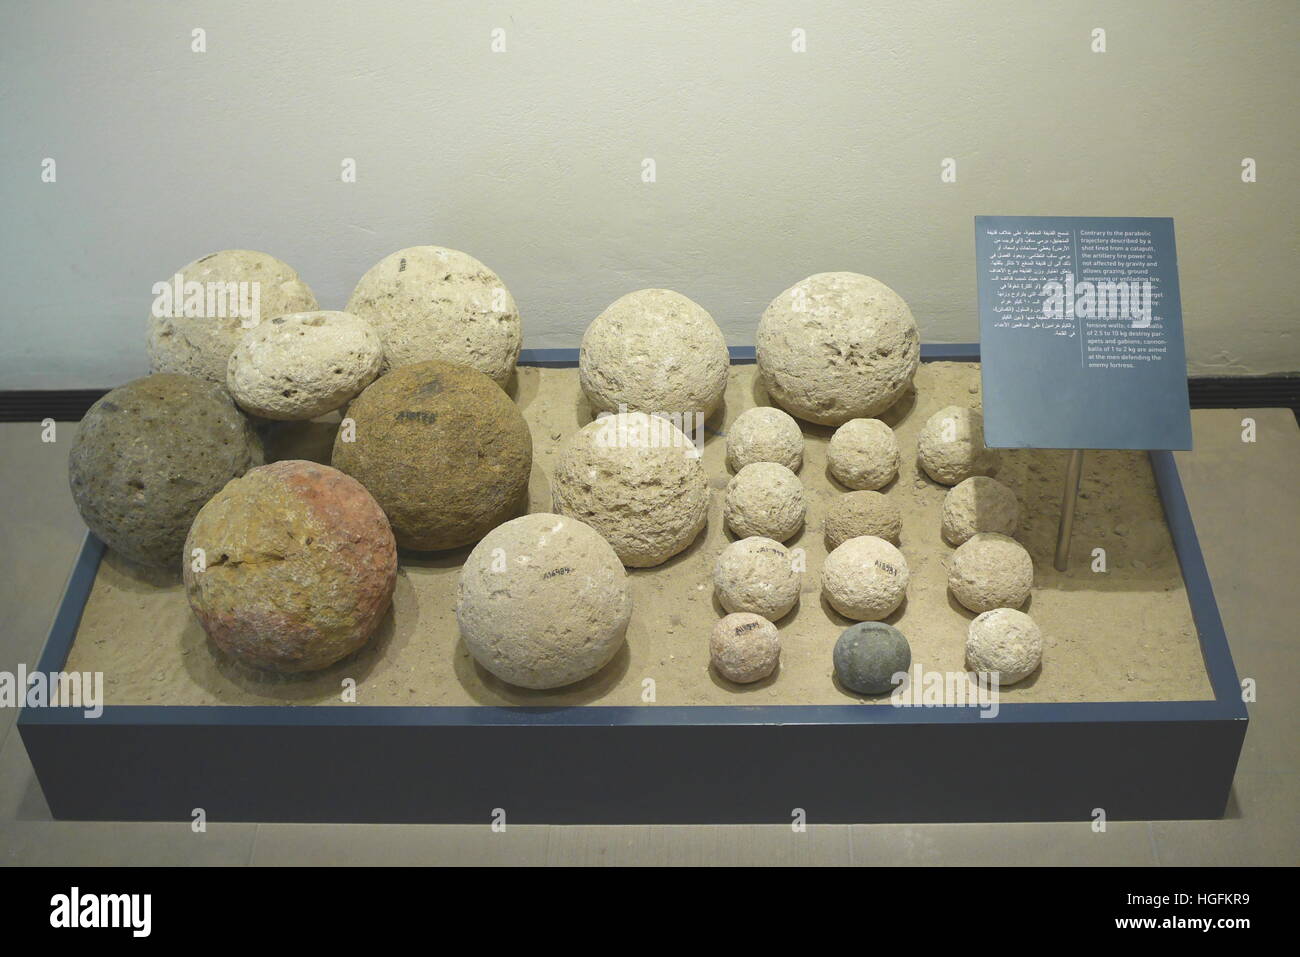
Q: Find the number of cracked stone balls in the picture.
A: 1